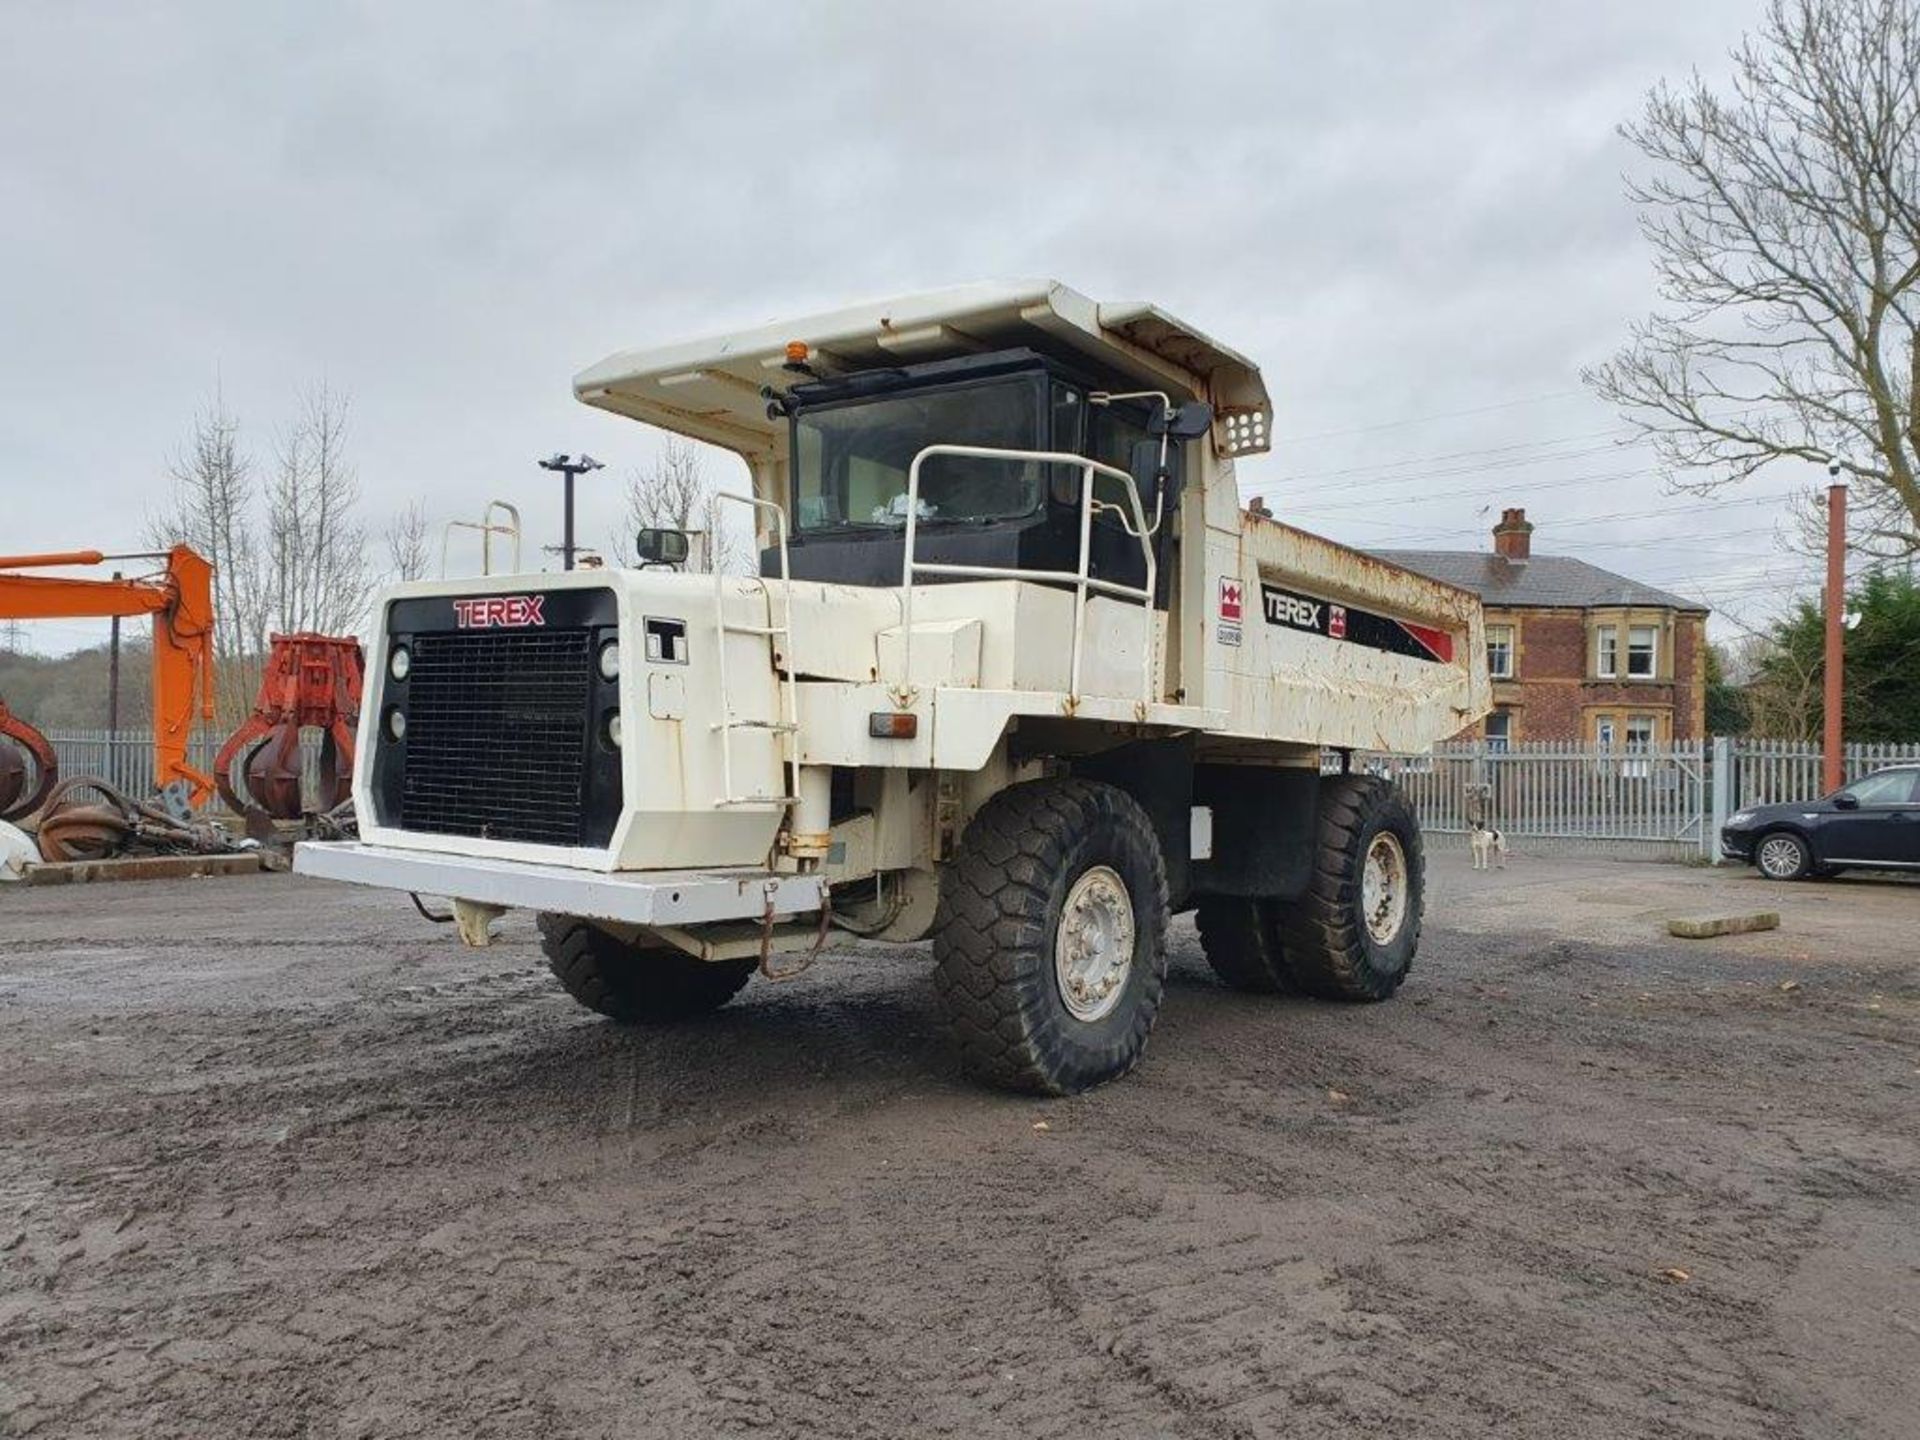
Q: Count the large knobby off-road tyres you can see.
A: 4